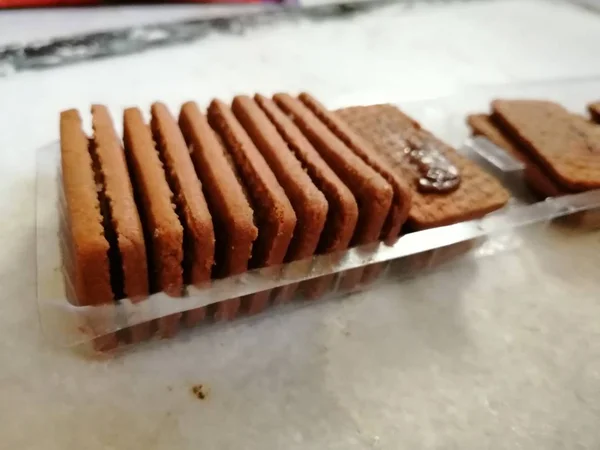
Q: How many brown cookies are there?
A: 14